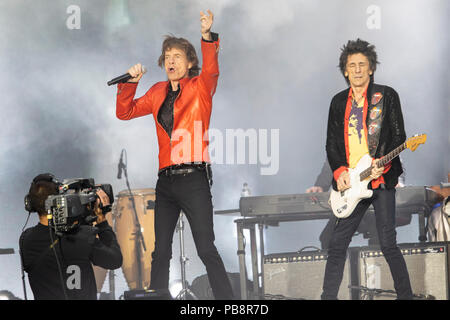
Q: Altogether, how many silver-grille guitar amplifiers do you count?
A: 2